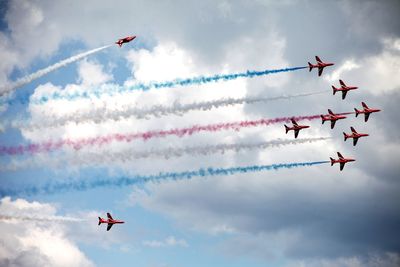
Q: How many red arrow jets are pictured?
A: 9